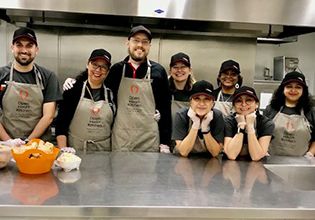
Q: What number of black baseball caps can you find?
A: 8